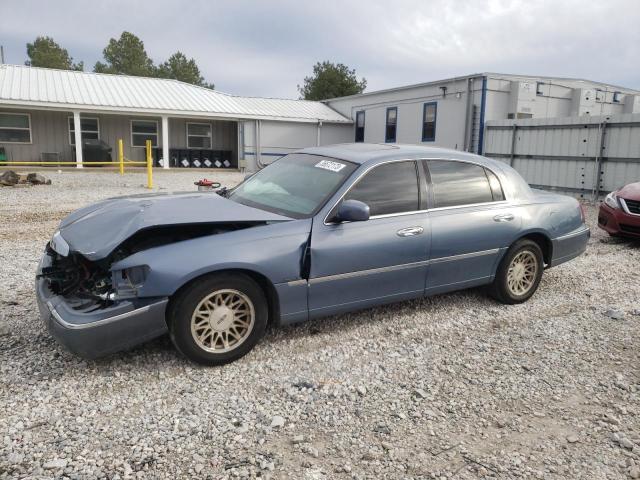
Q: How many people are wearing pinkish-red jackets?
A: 0